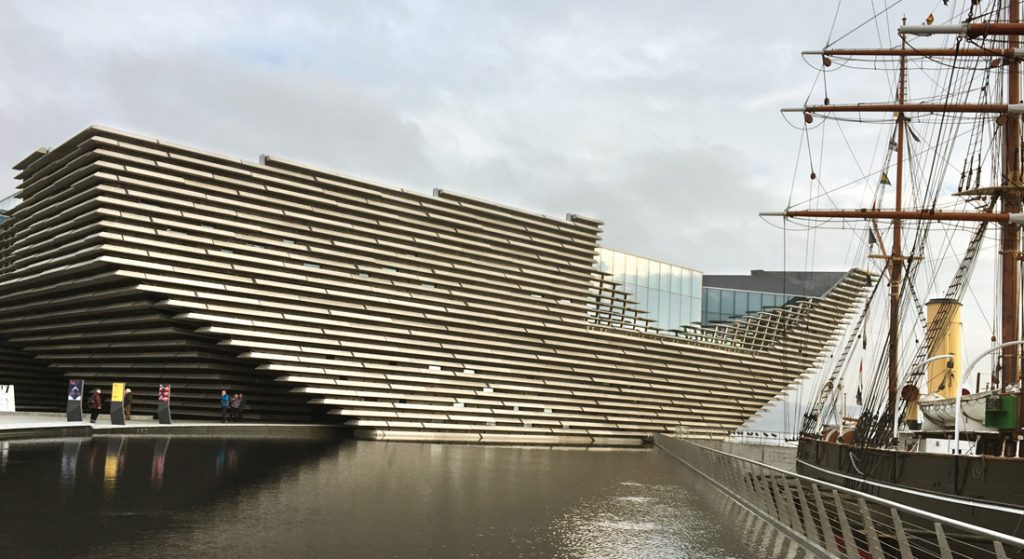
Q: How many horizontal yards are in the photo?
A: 4